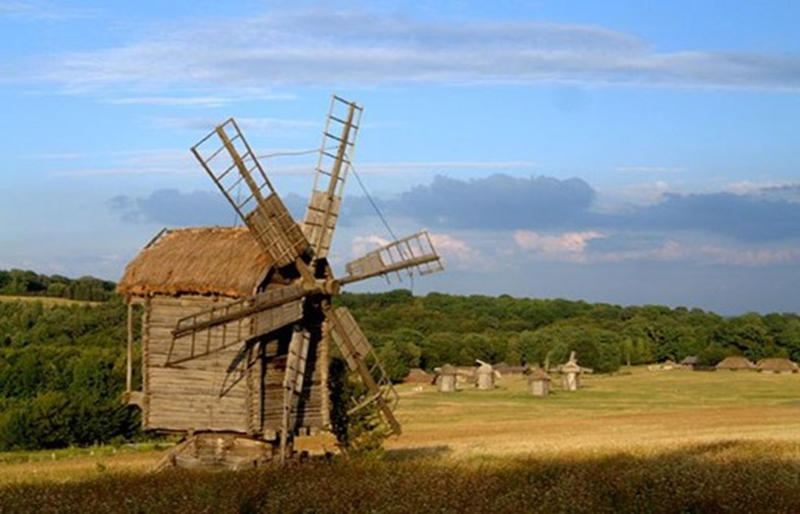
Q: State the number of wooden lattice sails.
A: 6